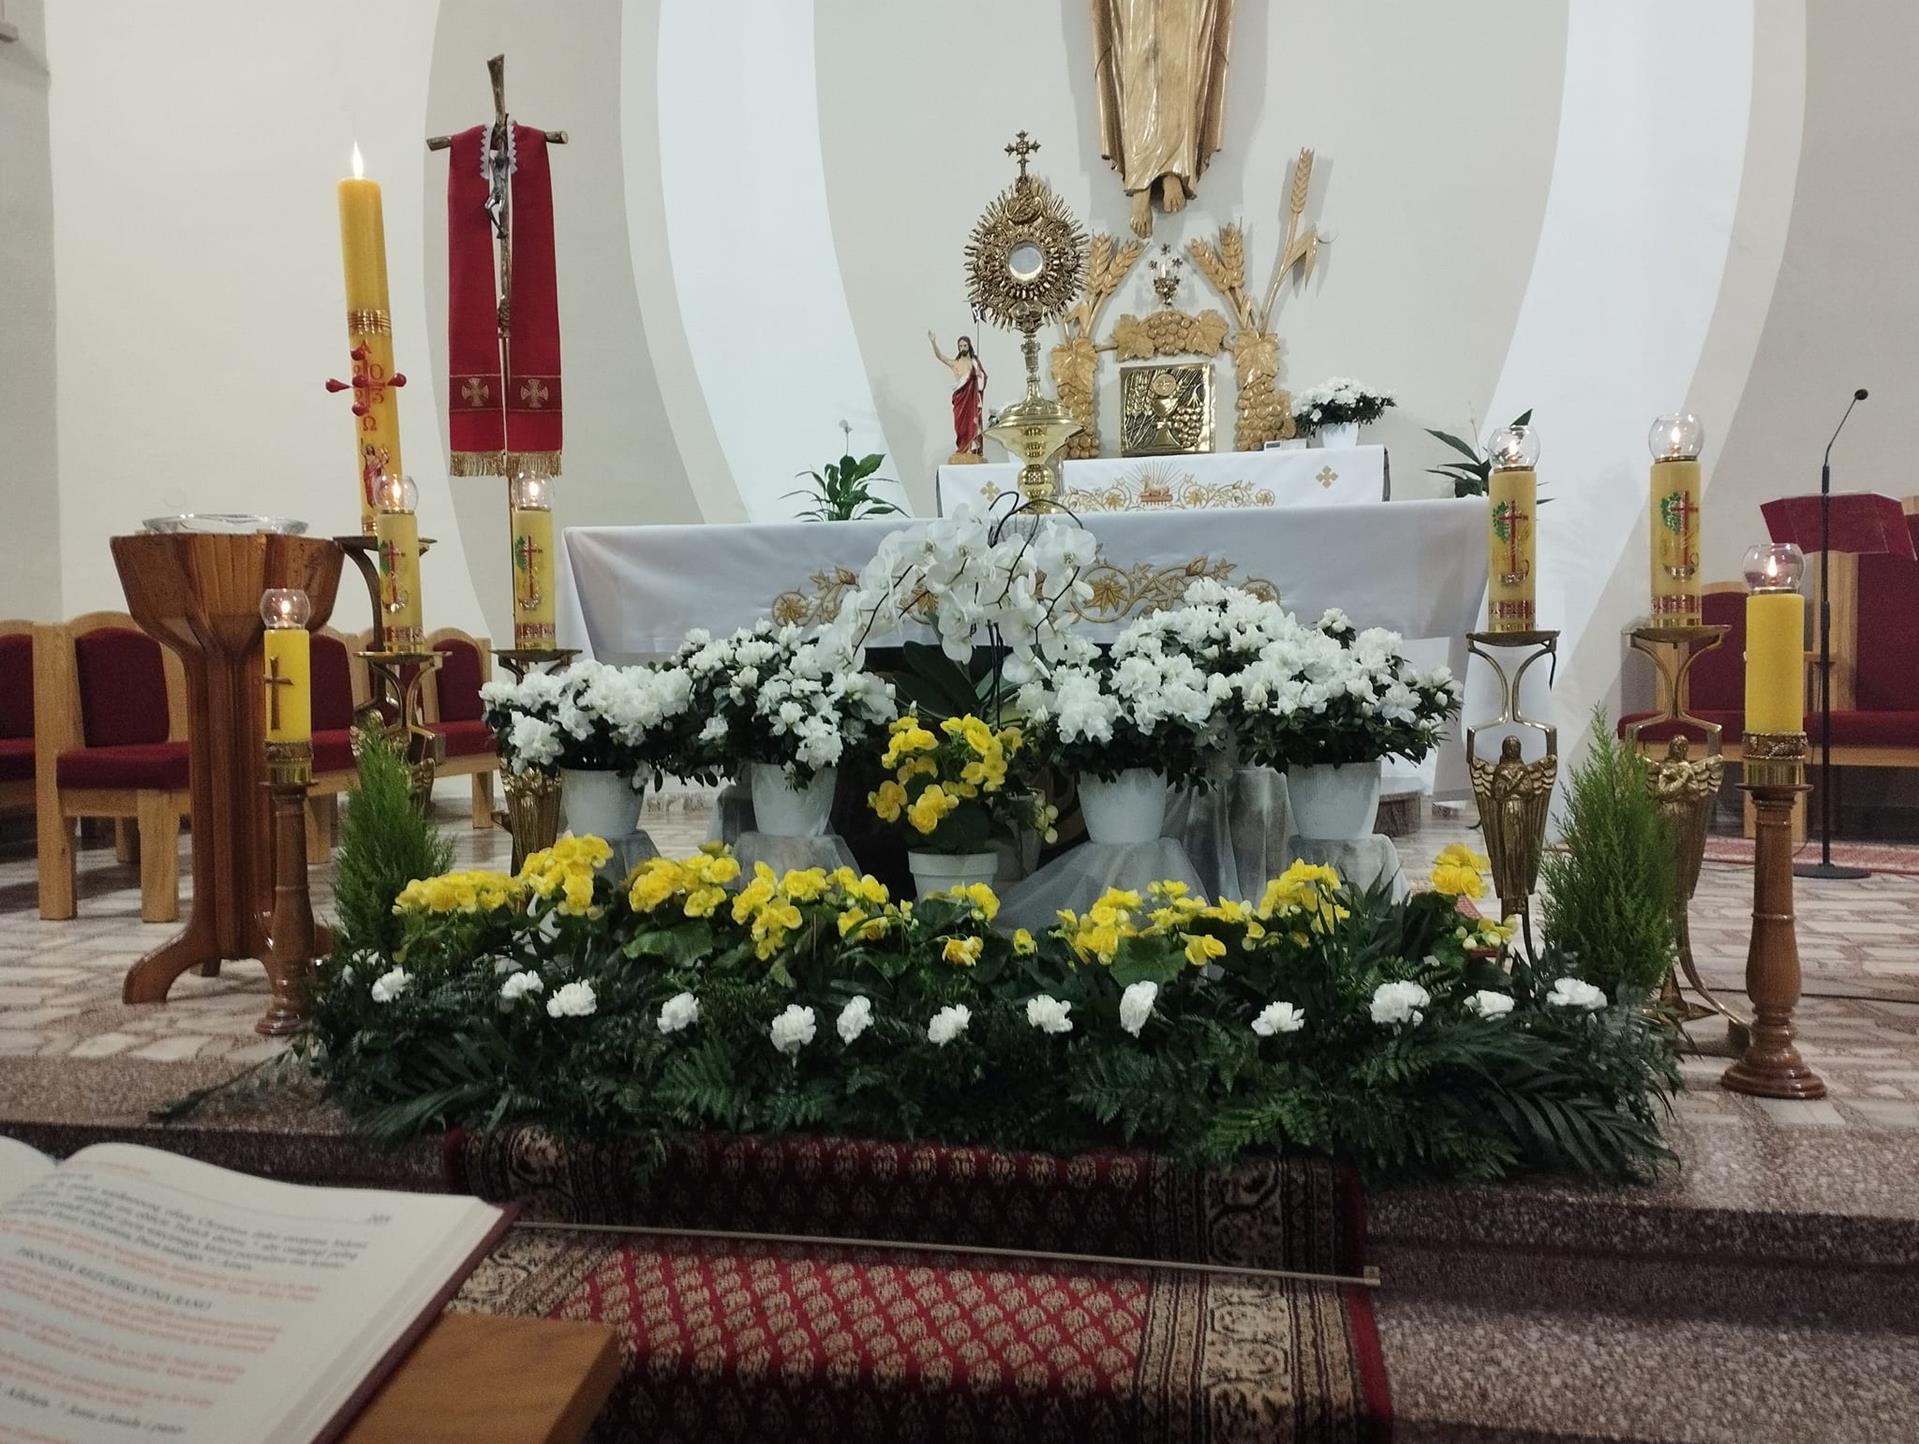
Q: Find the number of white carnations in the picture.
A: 13